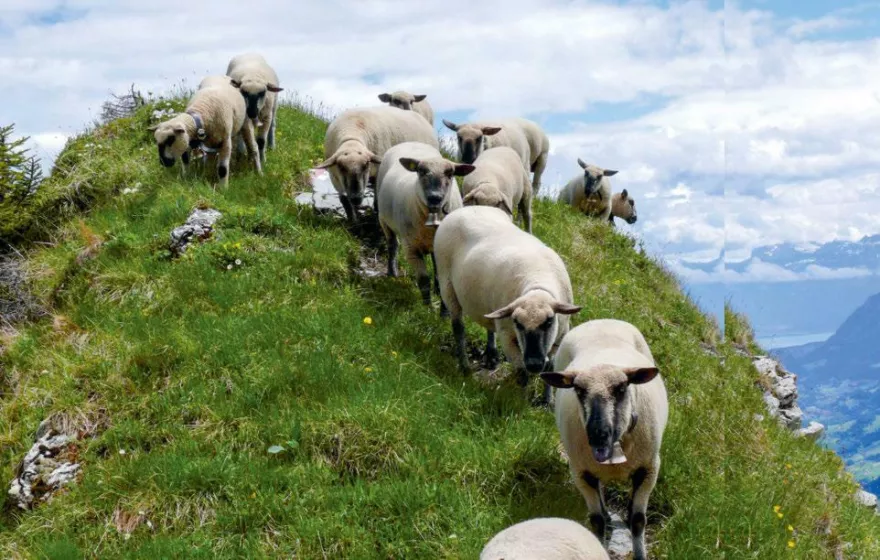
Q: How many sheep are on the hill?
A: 12